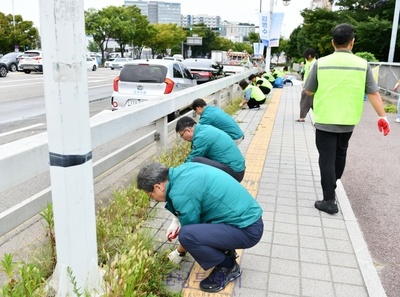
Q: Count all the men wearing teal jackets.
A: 3